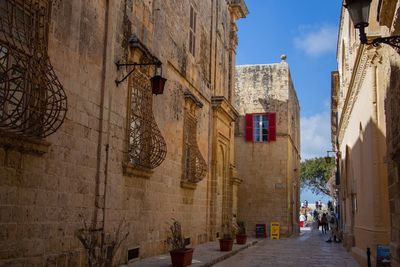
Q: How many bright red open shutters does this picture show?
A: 2